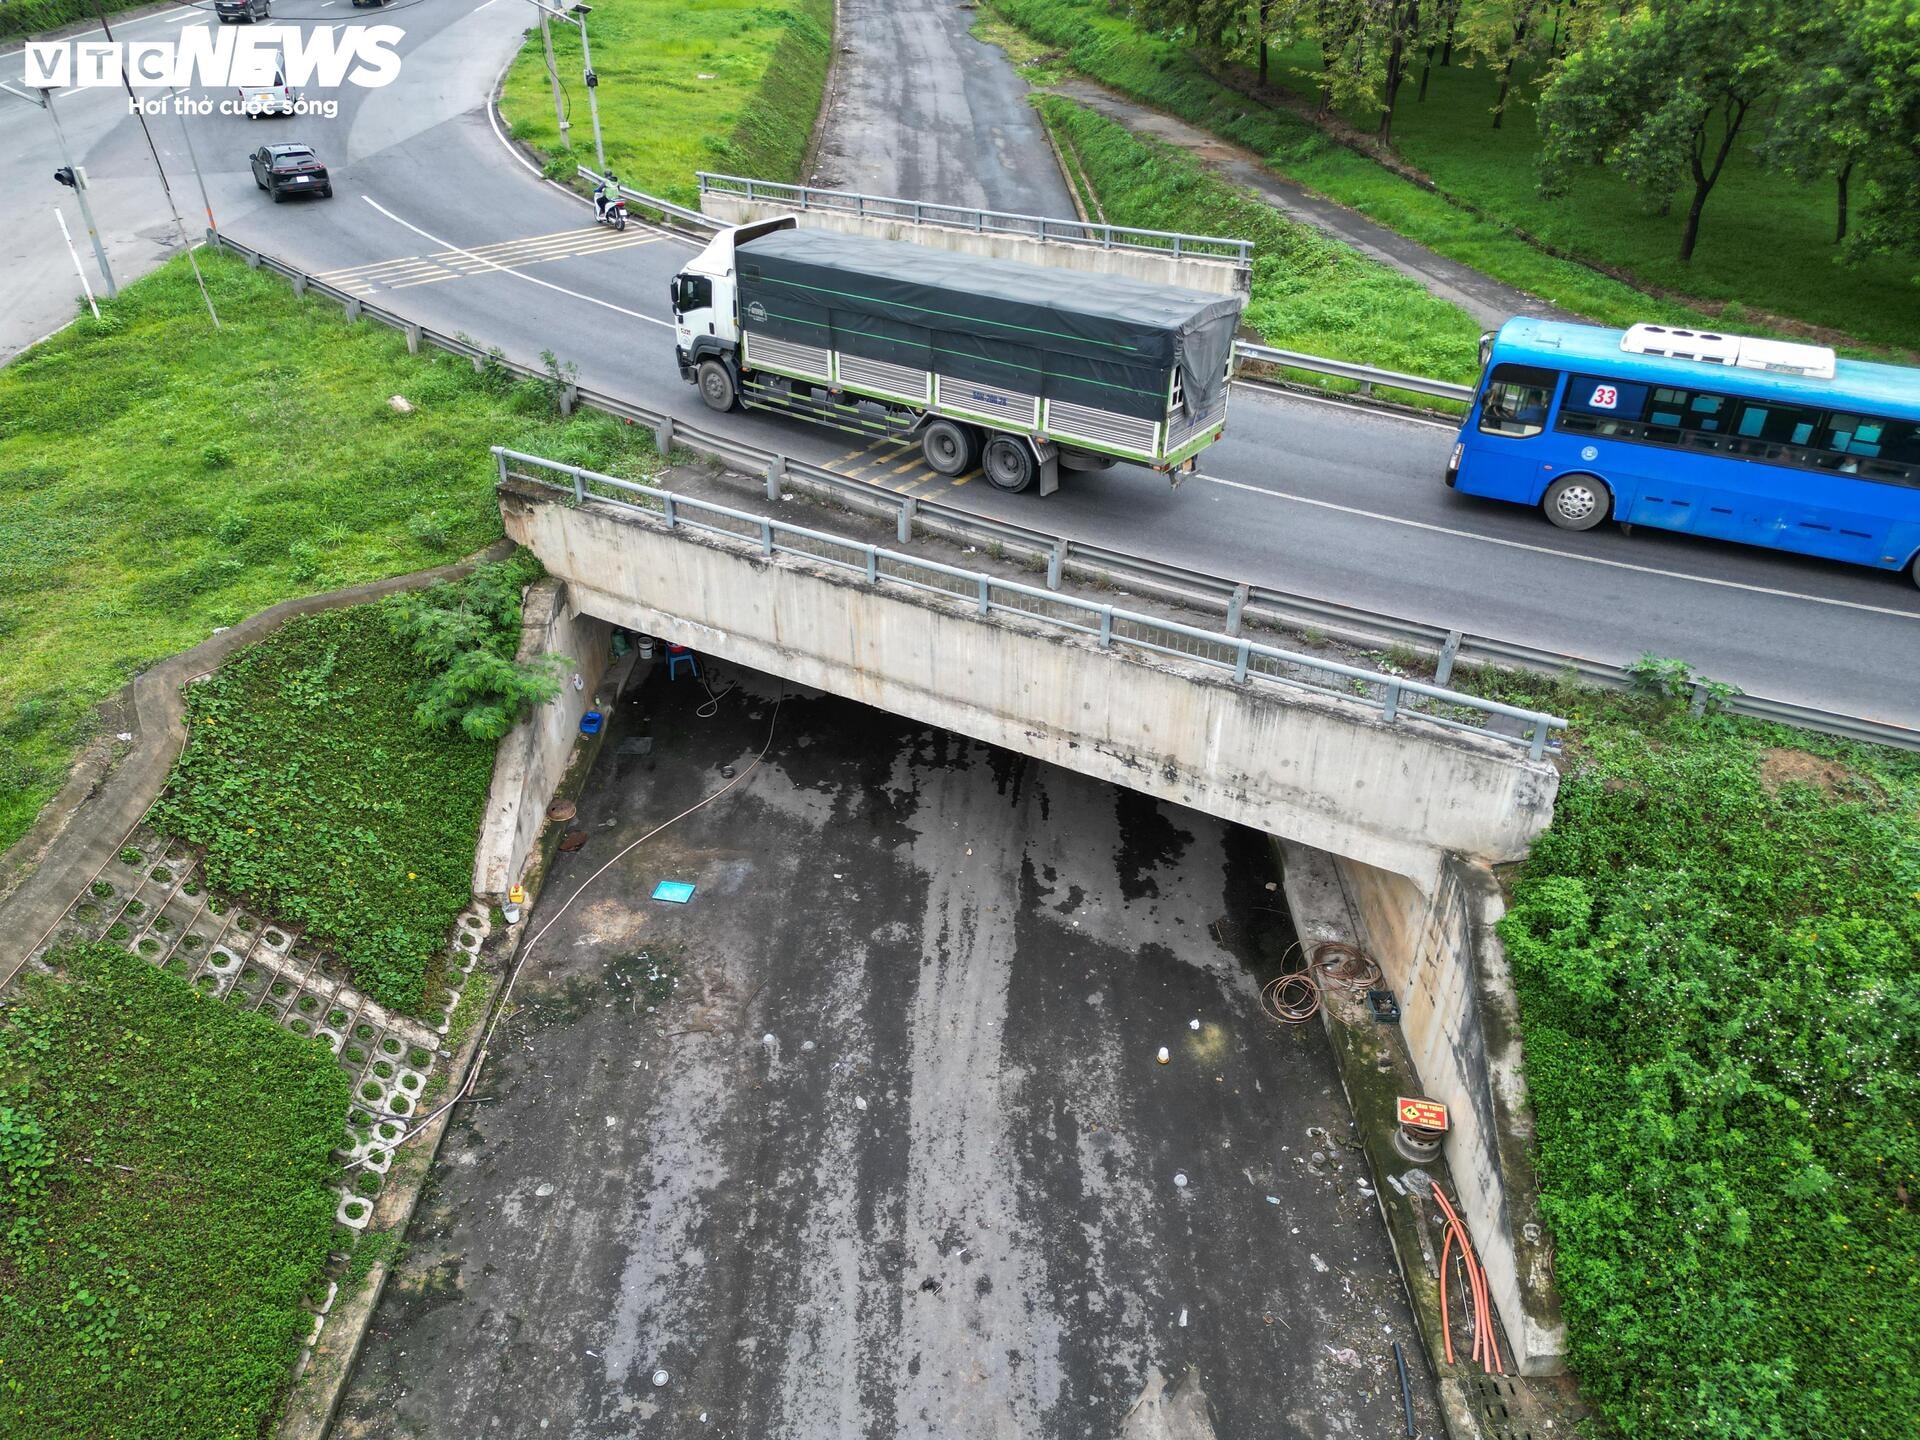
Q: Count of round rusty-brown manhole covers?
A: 2